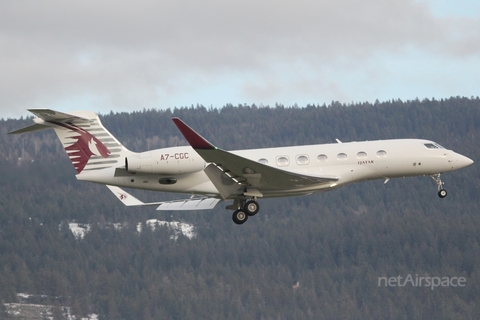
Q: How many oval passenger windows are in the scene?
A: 7